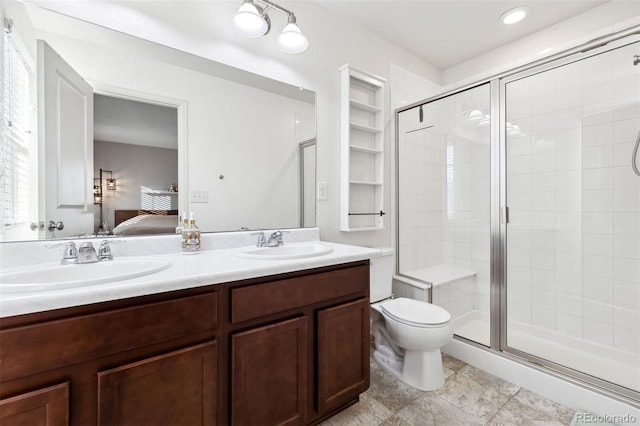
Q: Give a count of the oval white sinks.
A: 2